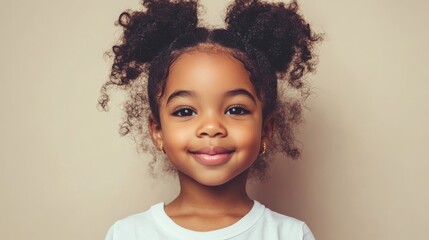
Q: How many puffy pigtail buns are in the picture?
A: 2